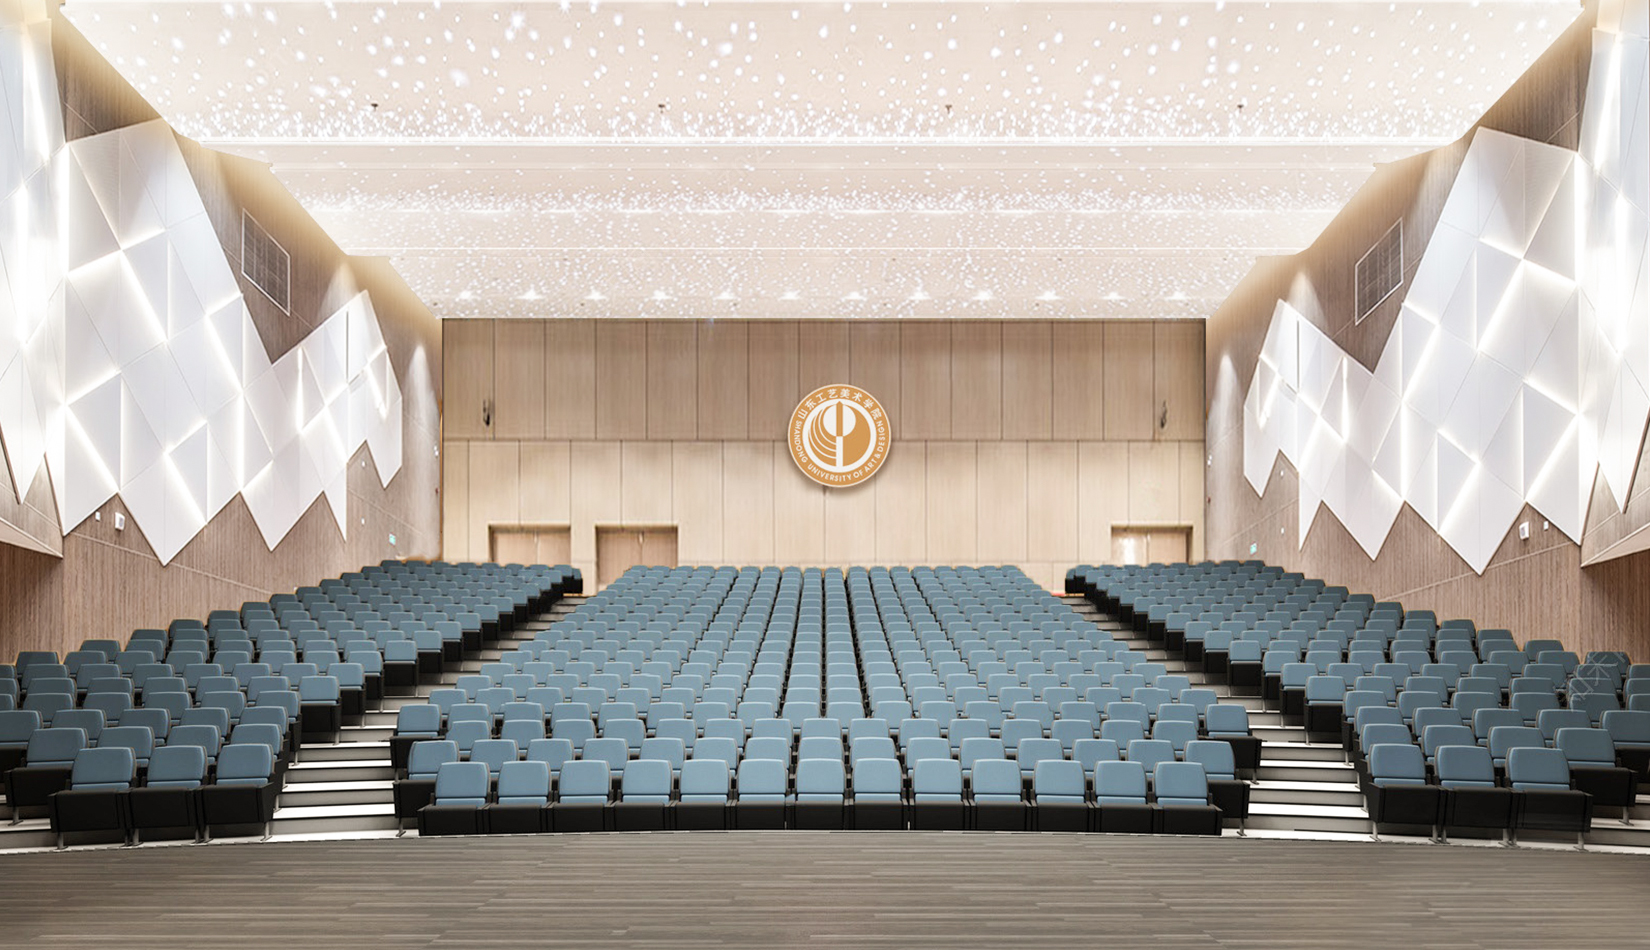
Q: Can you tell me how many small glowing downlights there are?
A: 12